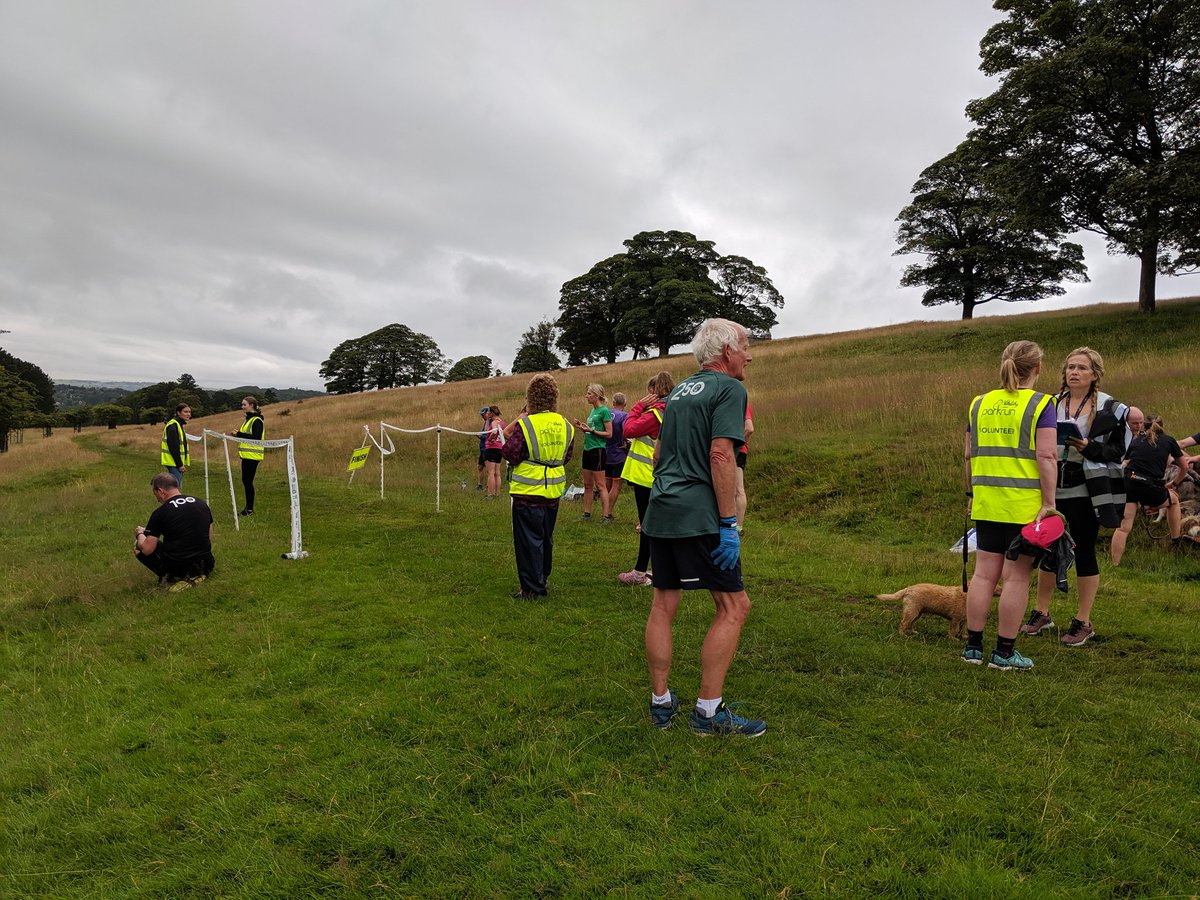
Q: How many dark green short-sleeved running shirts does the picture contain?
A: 1